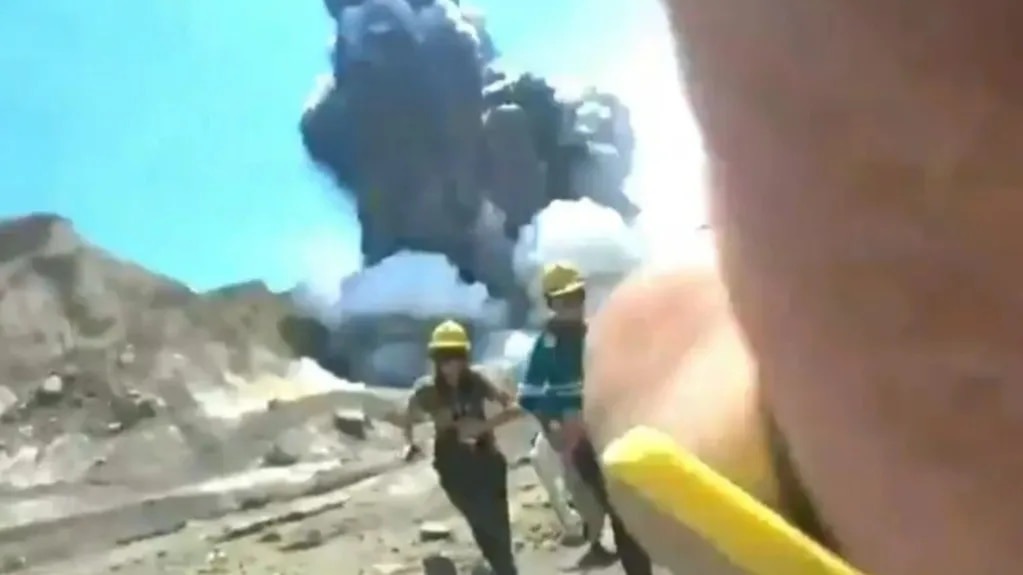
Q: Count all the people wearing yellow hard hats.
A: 2